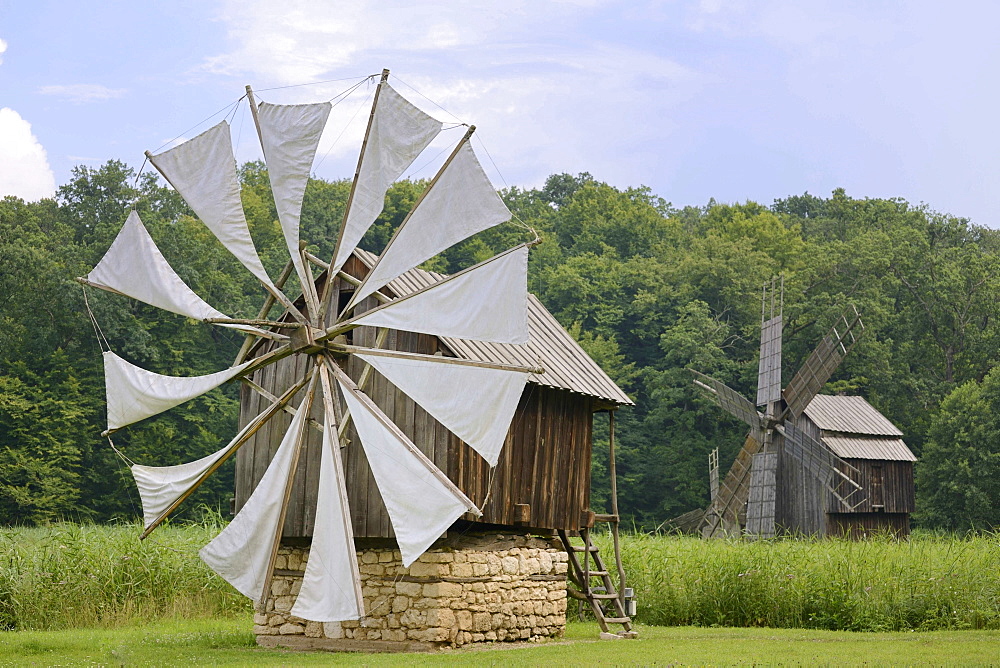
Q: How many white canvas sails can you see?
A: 12